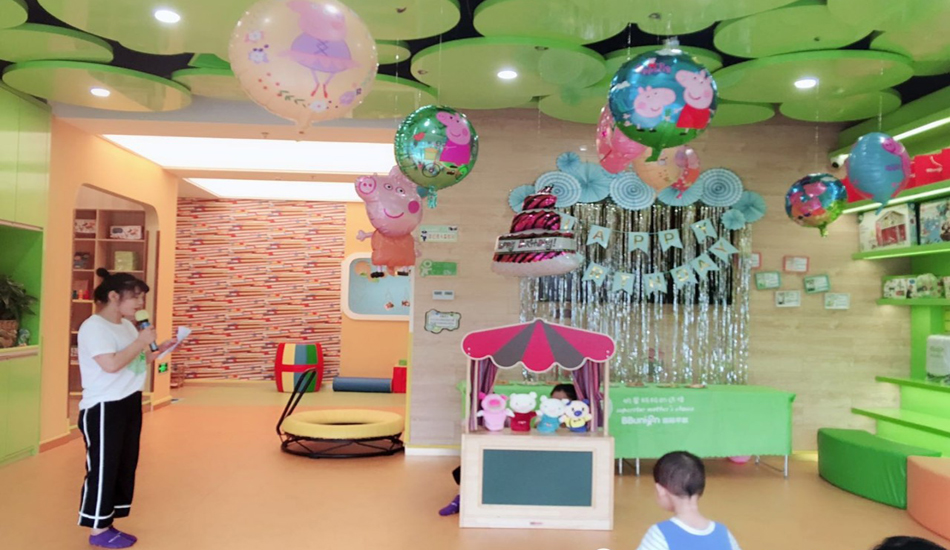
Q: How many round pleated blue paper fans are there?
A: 9